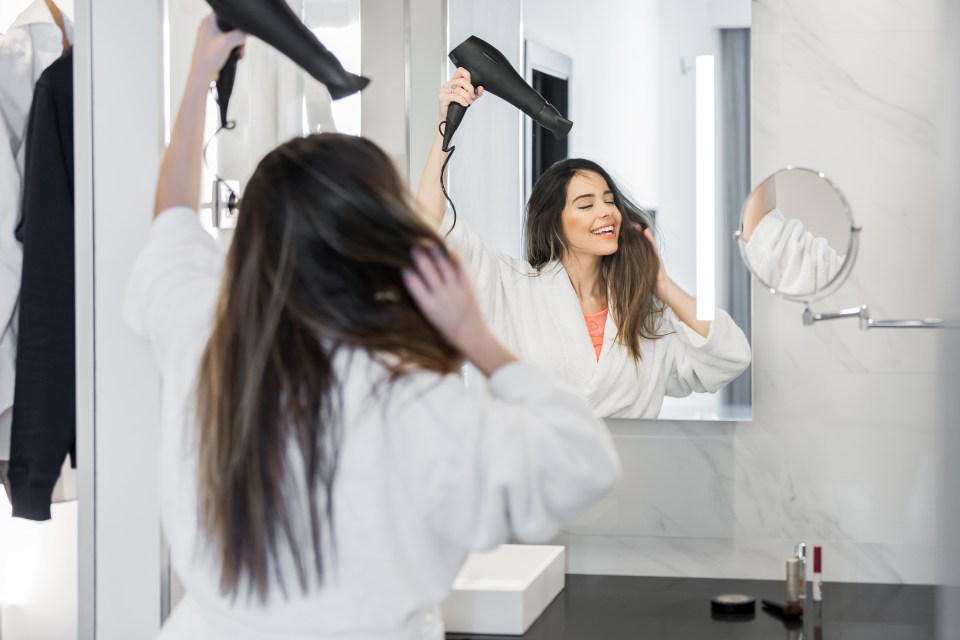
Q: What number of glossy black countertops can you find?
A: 1